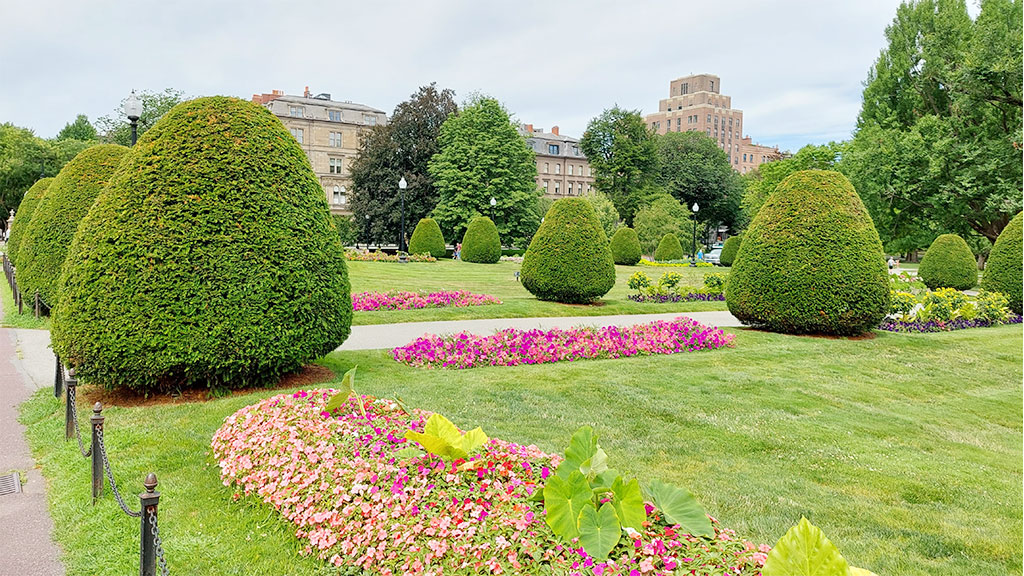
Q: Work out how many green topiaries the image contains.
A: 12